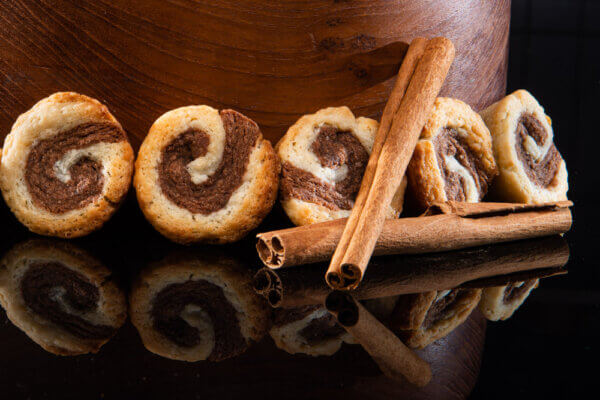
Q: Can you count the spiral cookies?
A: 5